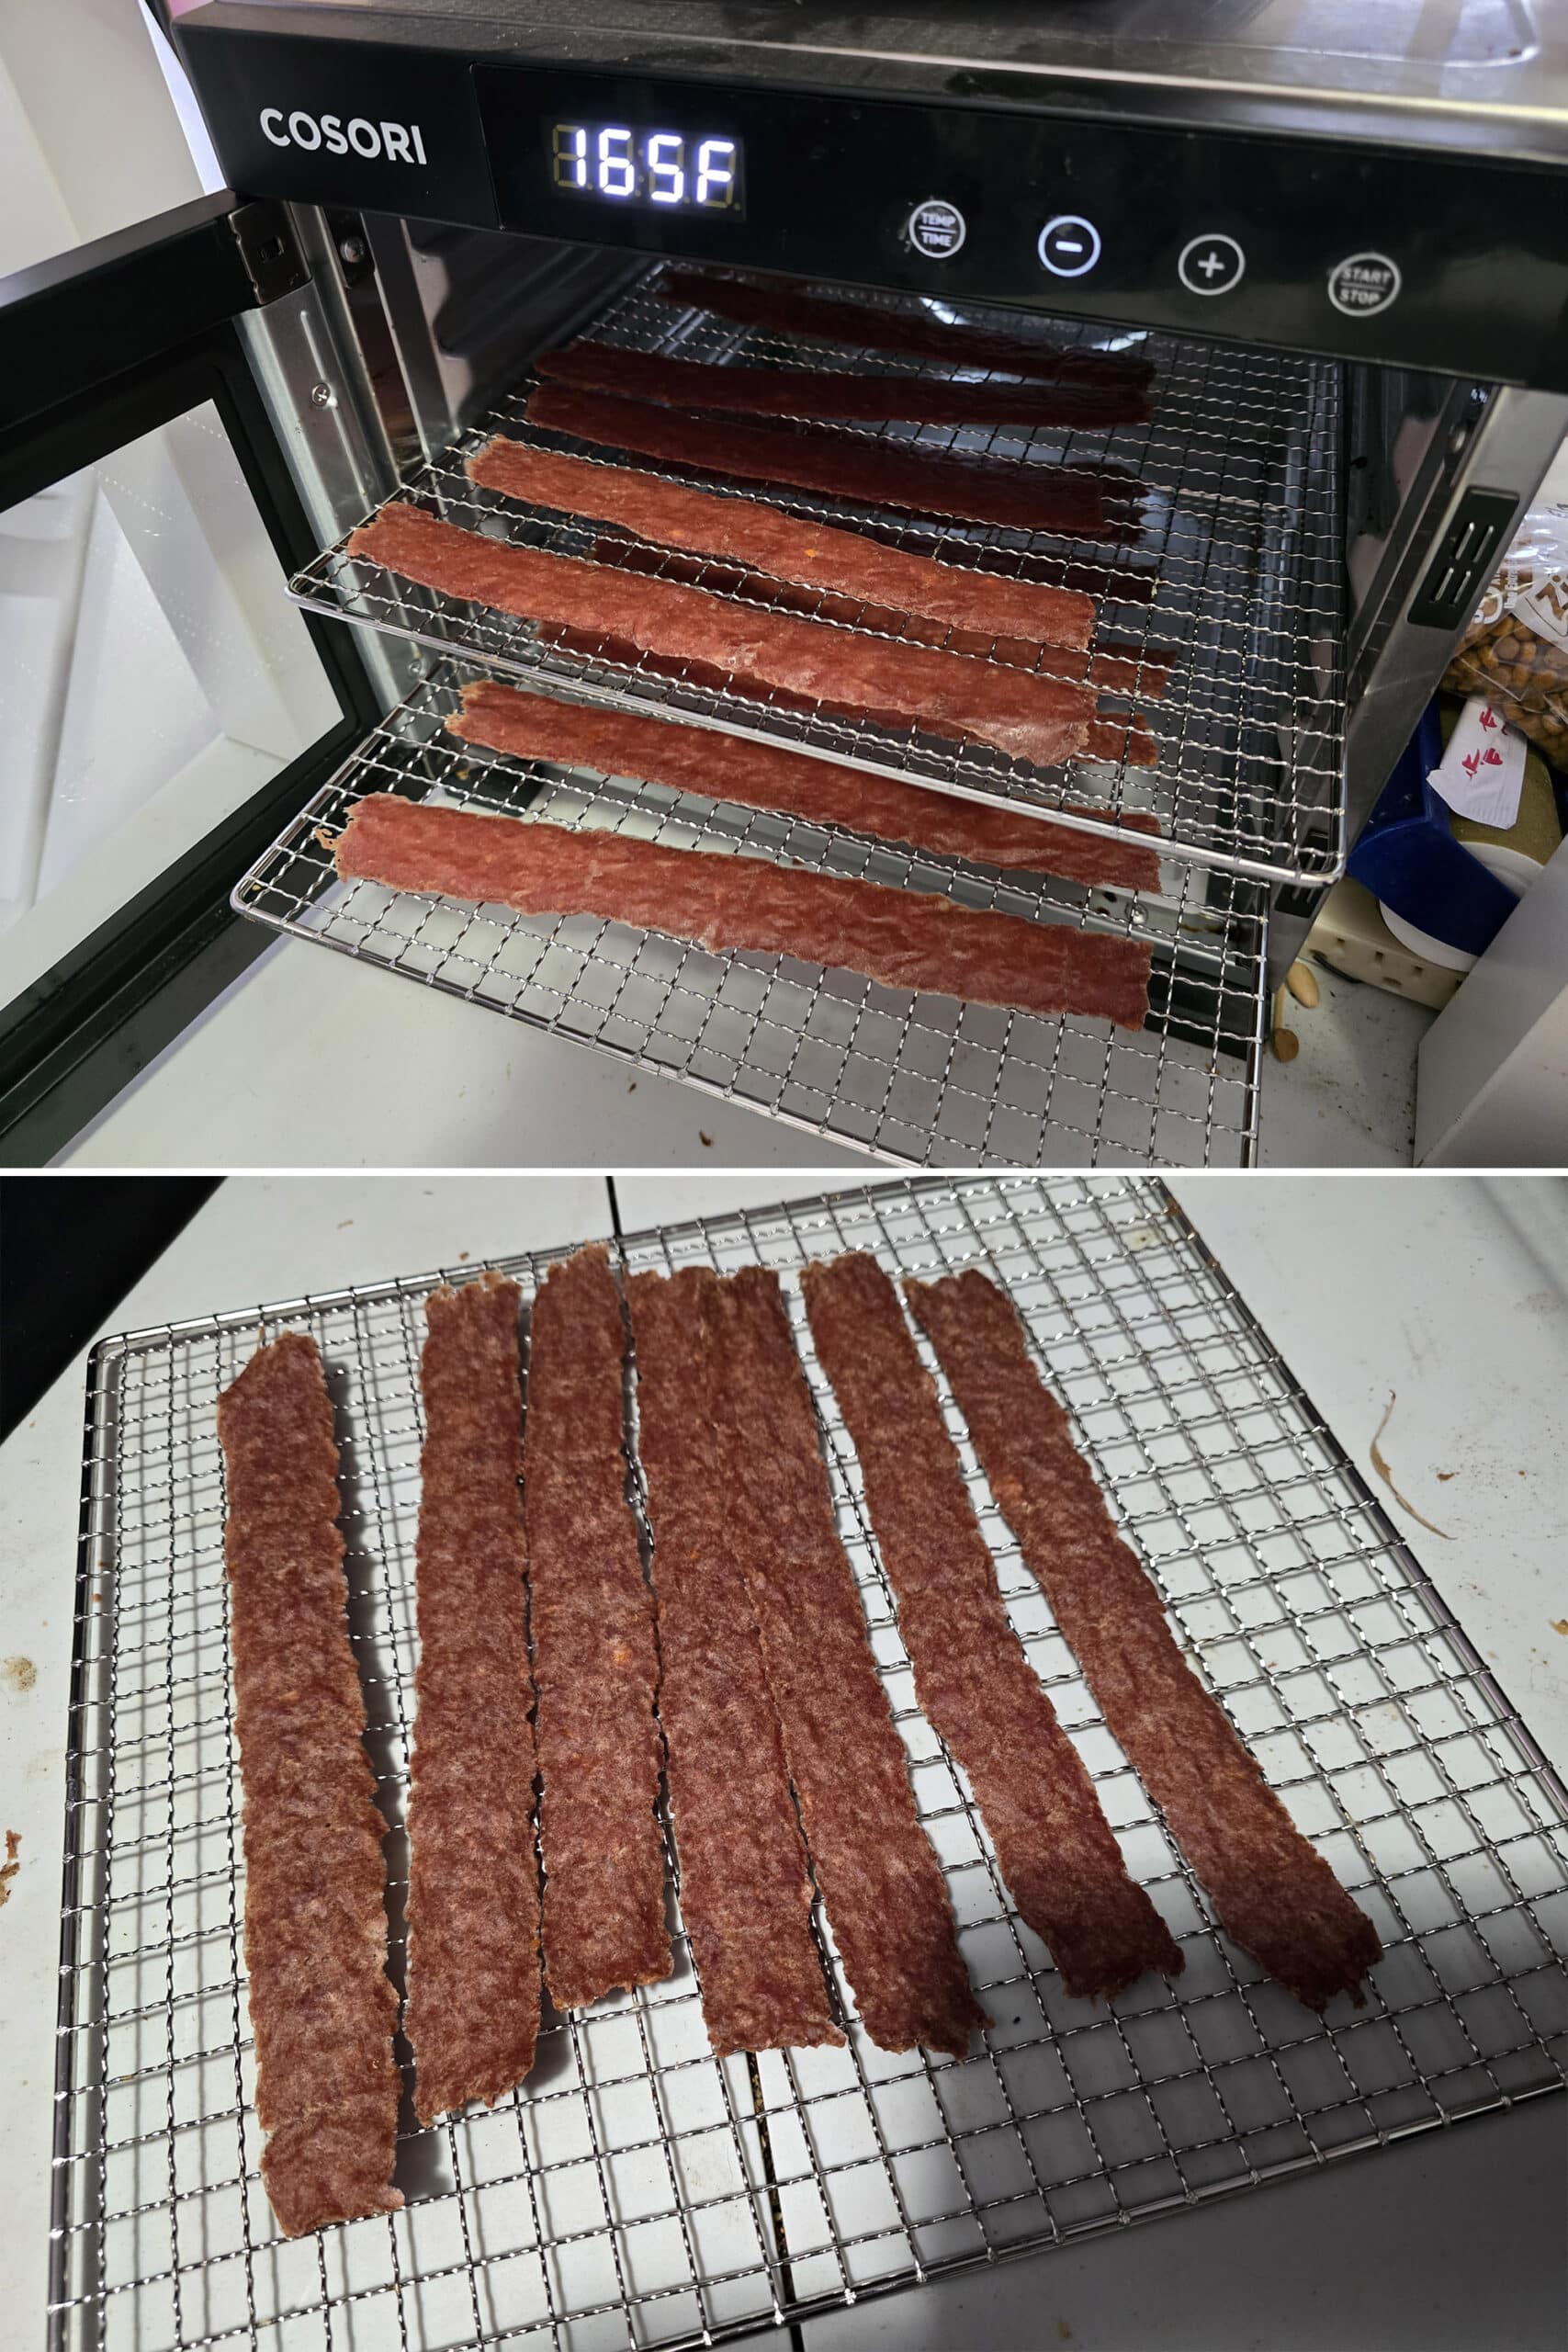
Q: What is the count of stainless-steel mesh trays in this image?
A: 3